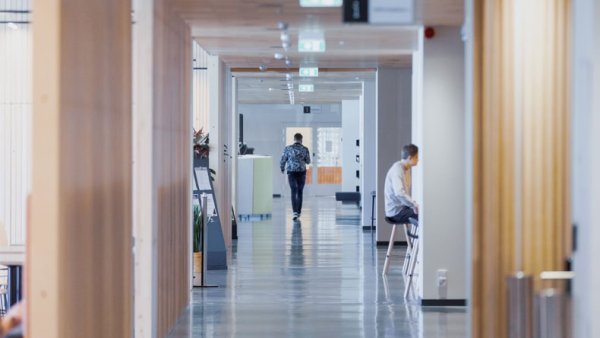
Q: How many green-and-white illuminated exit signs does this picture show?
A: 4